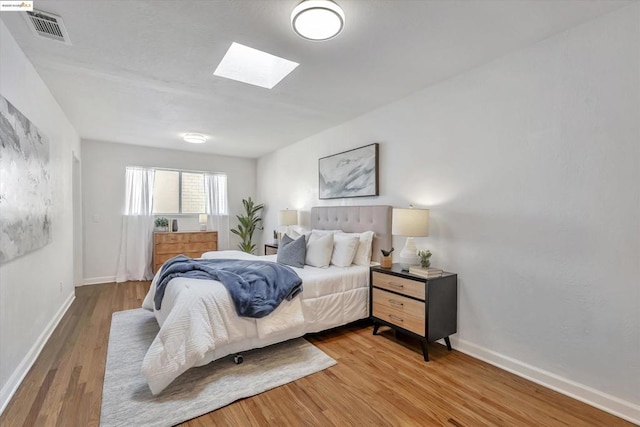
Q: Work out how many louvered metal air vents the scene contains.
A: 1